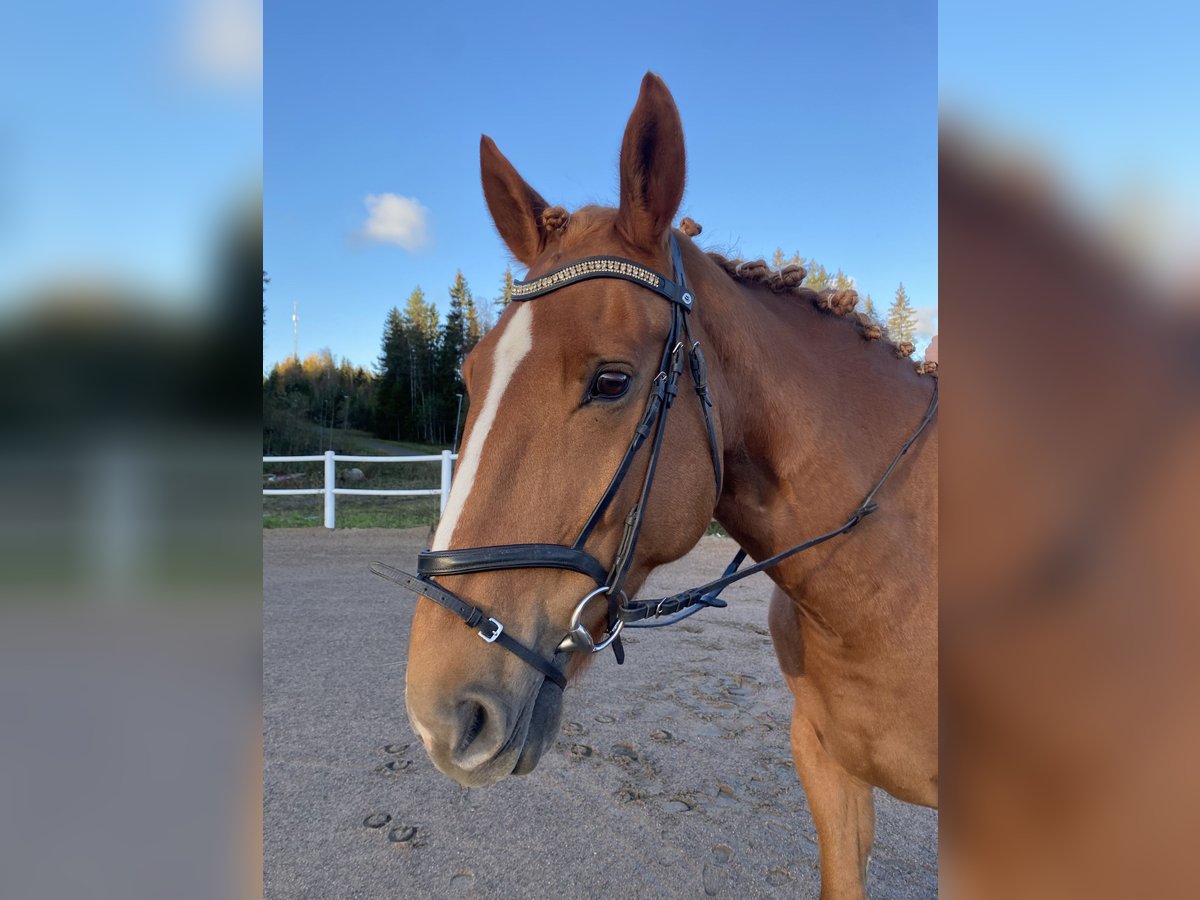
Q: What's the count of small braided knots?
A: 8